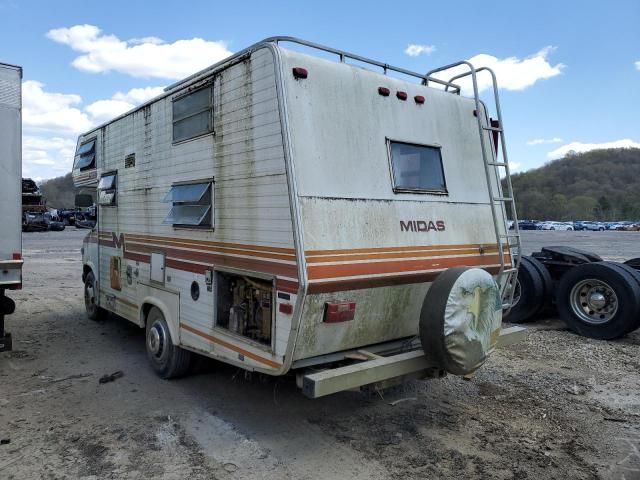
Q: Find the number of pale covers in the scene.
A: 1